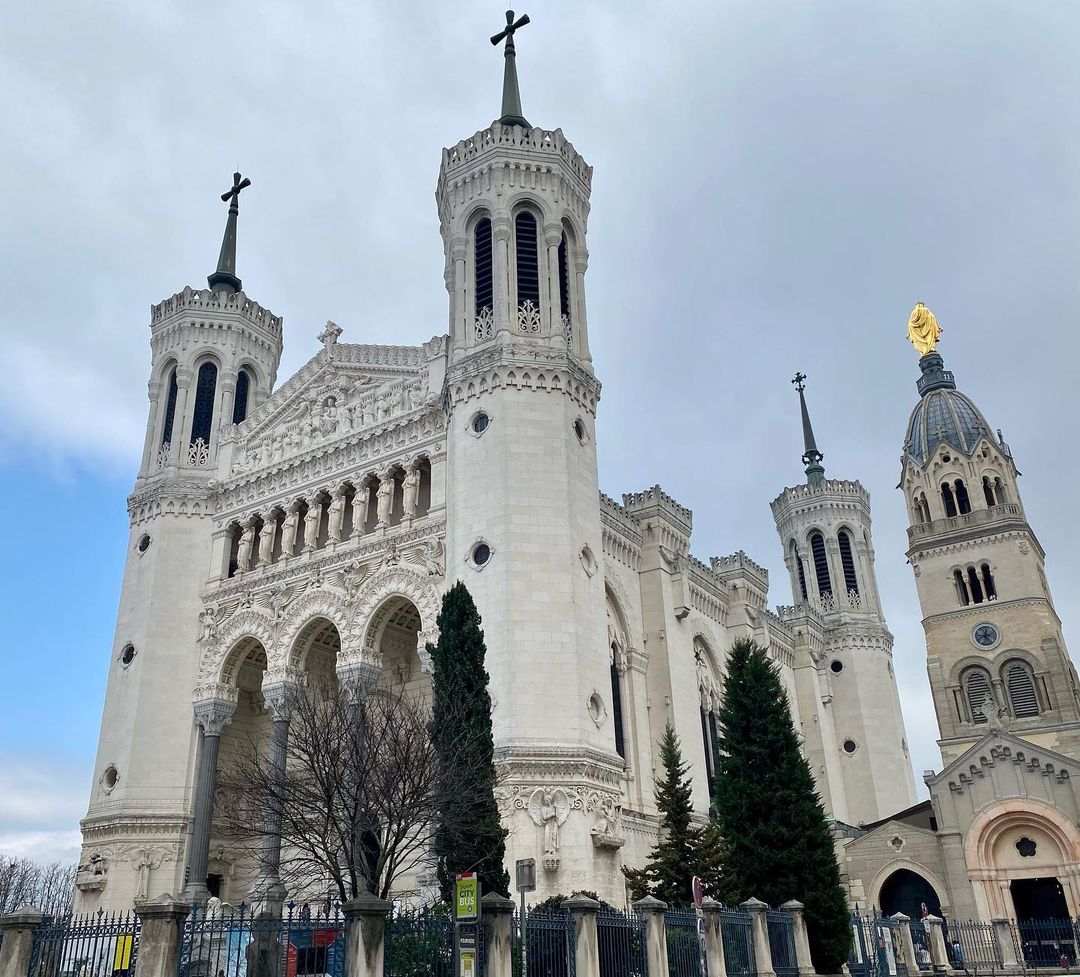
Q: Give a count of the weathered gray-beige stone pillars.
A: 12